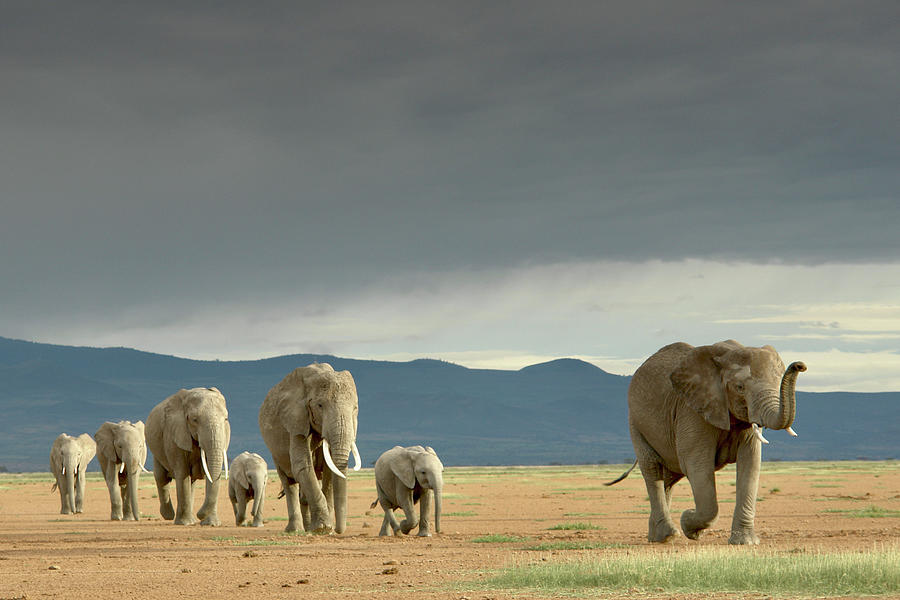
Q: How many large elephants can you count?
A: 5